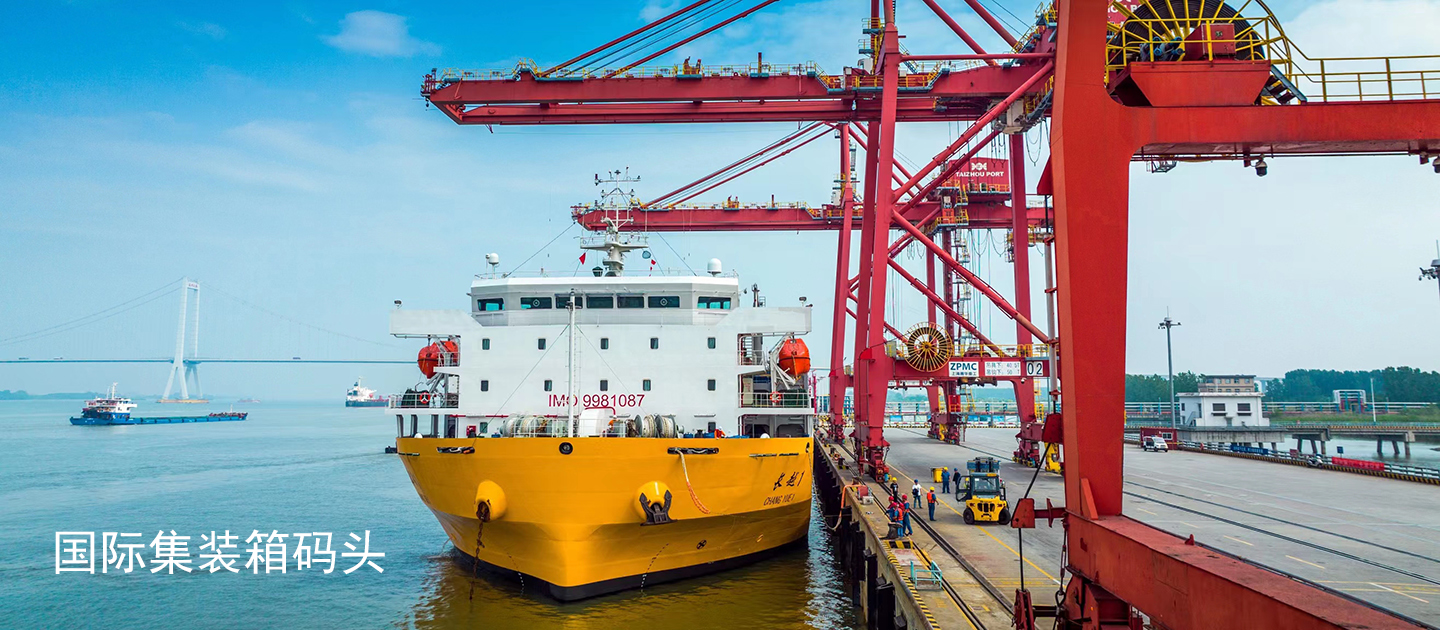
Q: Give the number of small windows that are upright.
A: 12